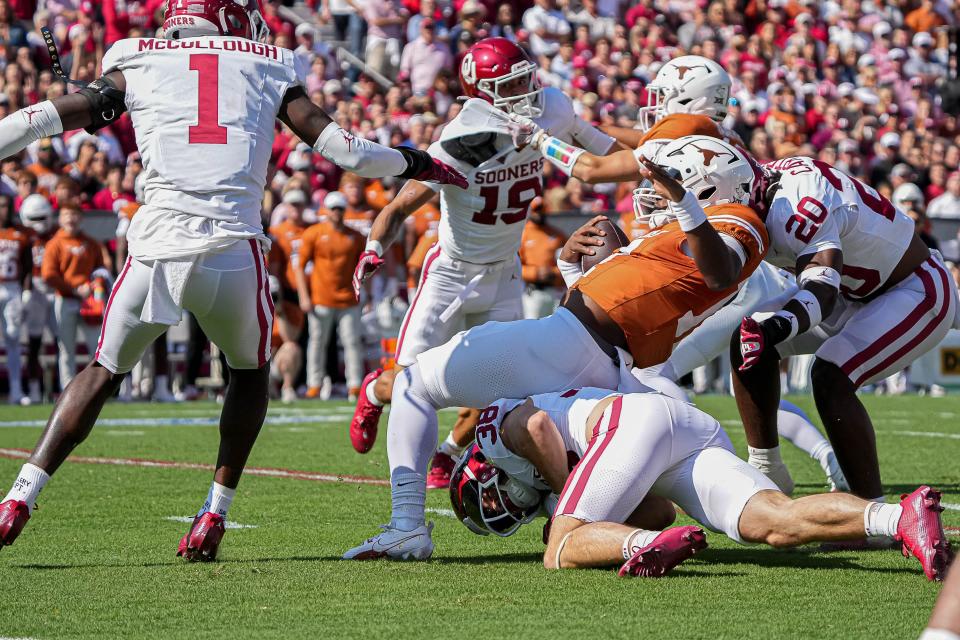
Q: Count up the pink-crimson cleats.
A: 6